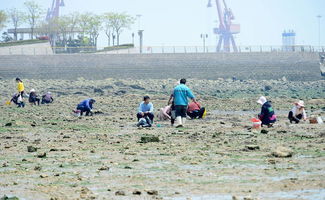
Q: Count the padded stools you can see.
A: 0